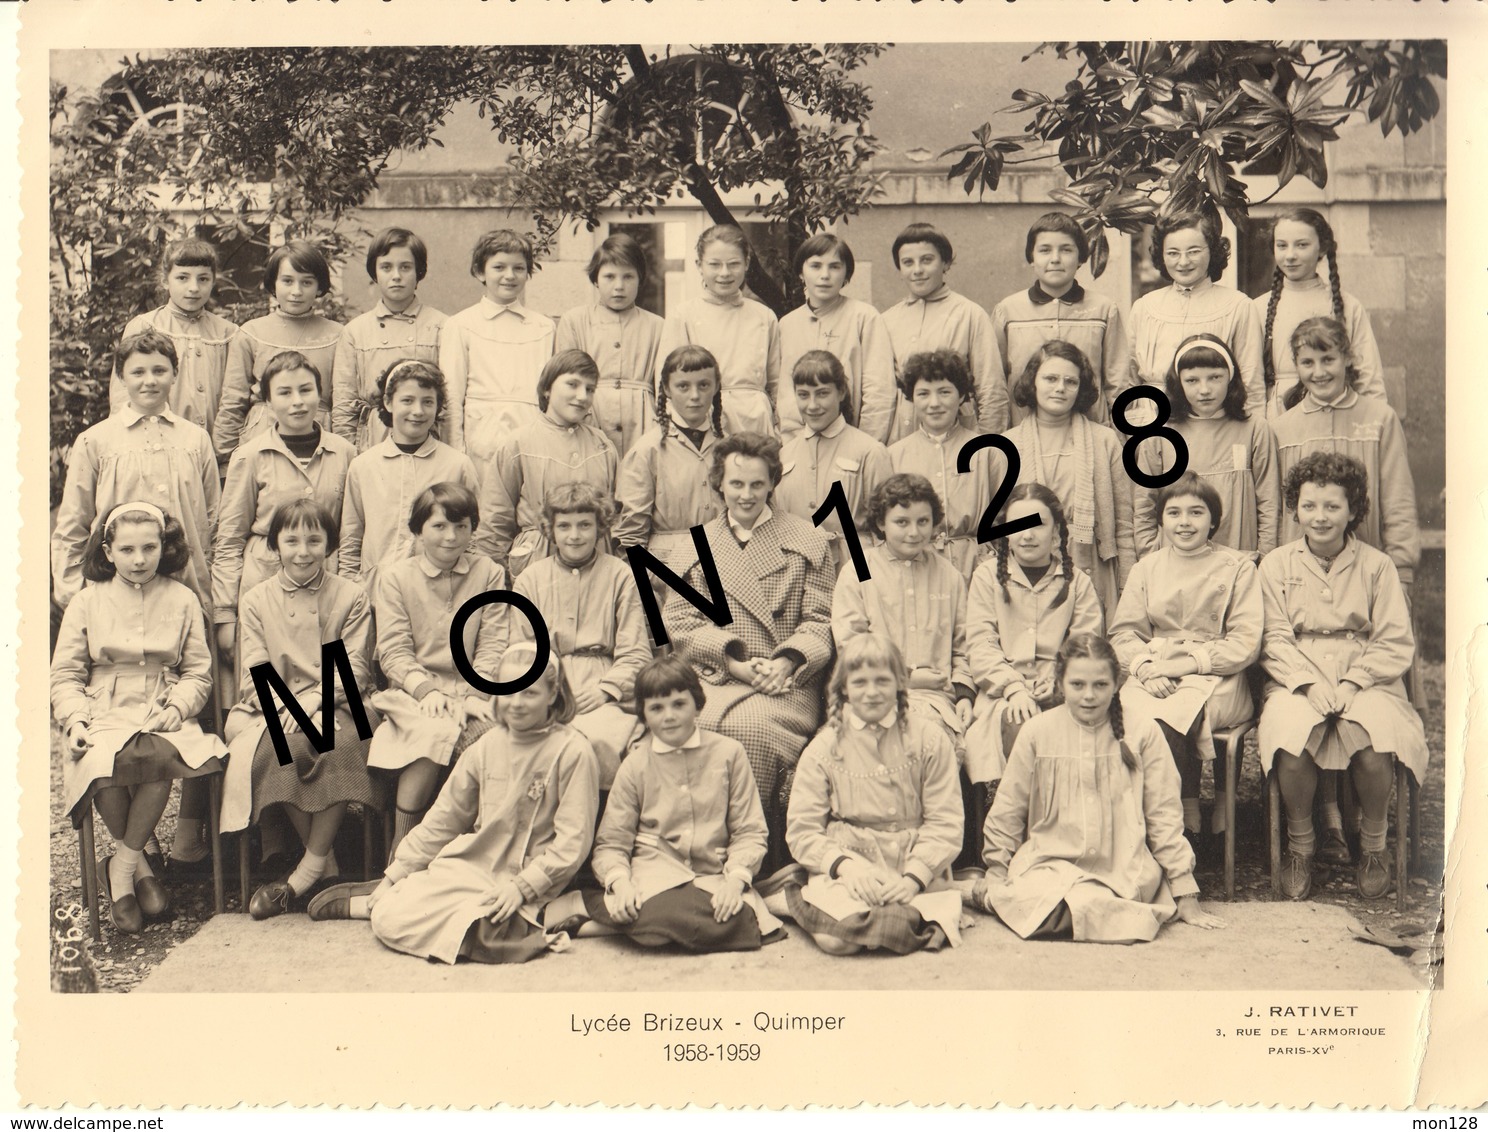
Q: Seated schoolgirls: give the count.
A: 12